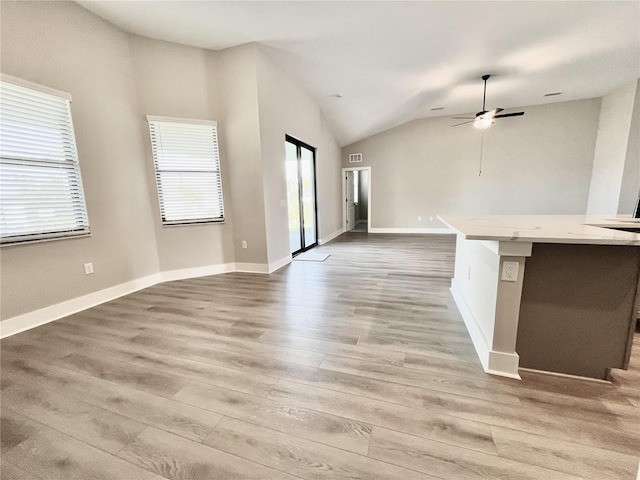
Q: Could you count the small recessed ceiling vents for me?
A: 2